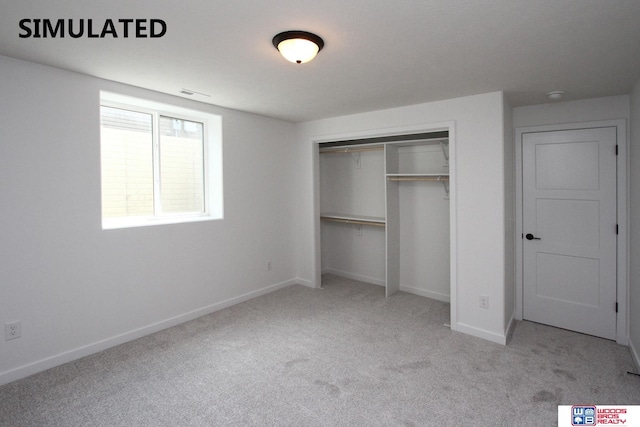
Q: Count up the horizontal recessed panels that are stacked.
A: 3